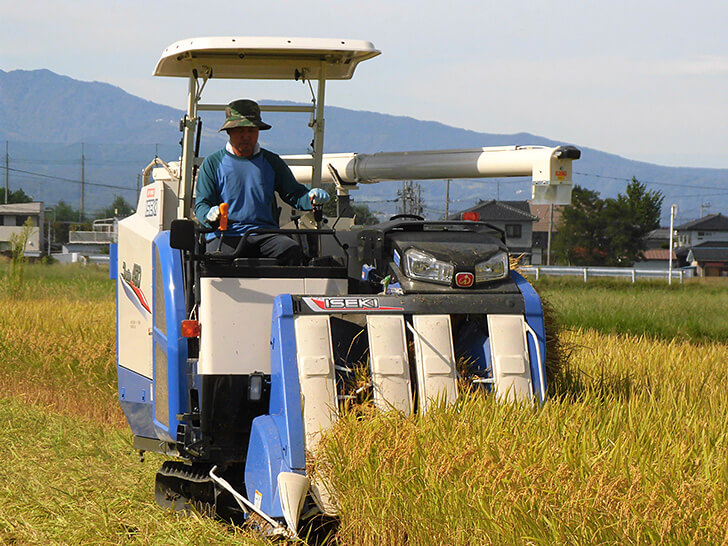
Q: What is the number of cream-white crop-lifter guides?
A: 4